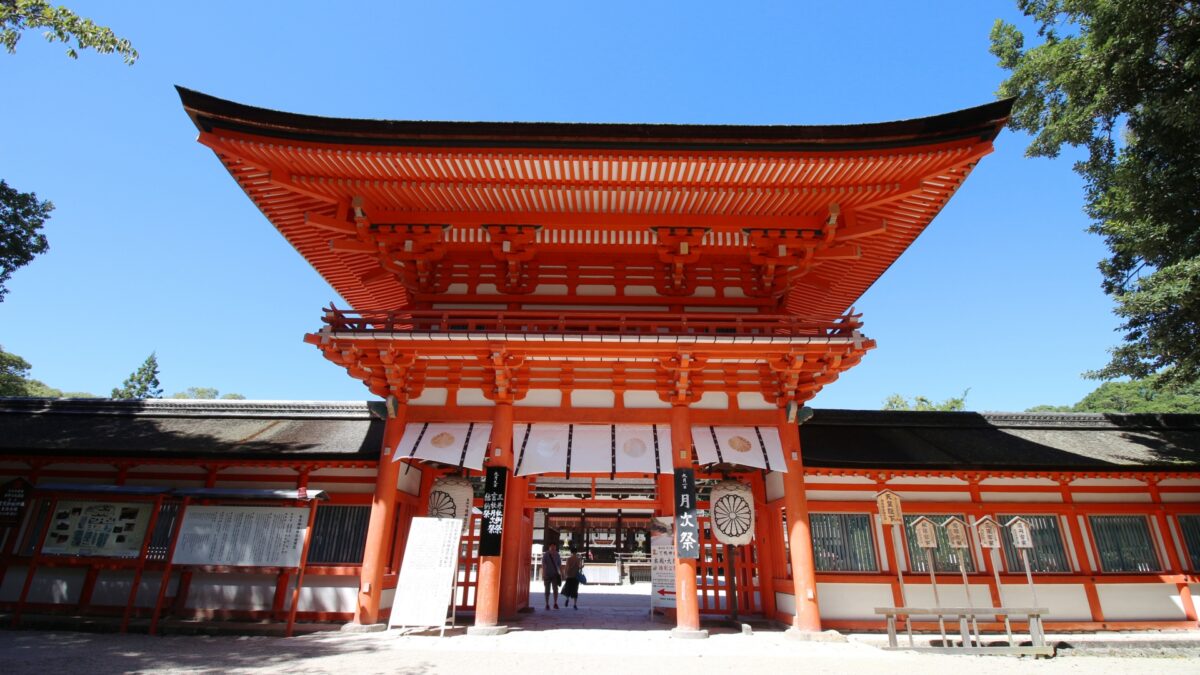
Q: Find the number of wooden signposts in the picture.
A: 5